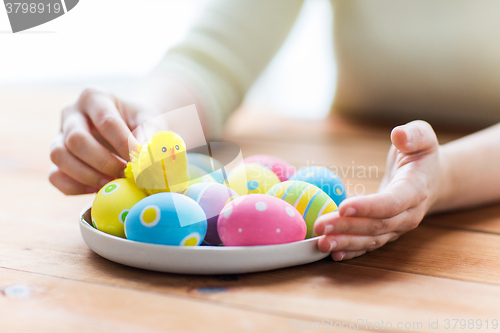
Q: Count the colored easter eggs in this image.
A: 10